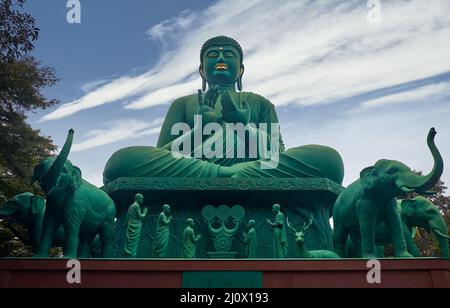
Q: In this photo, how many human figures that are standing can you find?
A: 5